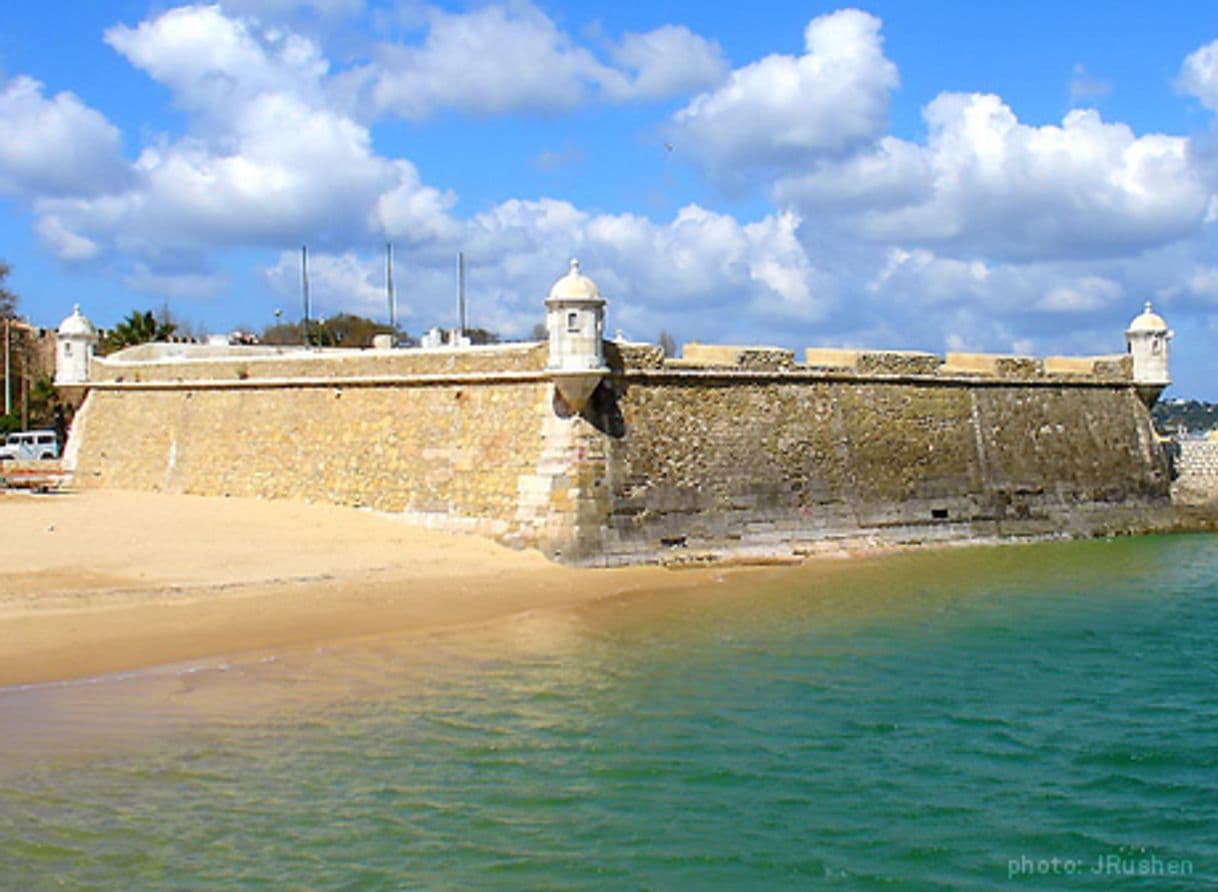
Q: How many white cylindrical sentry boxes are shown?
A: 3